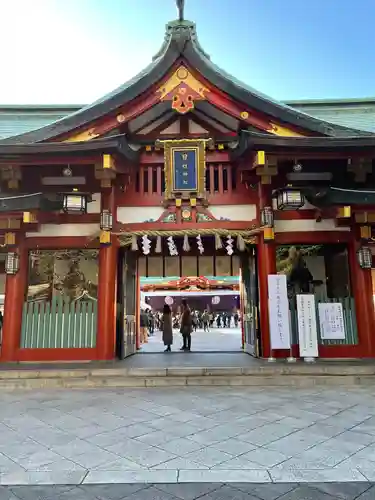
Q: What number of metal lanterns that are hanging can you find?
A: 6